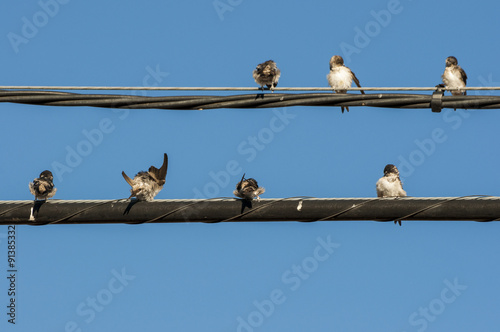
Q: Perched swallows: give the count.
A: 7